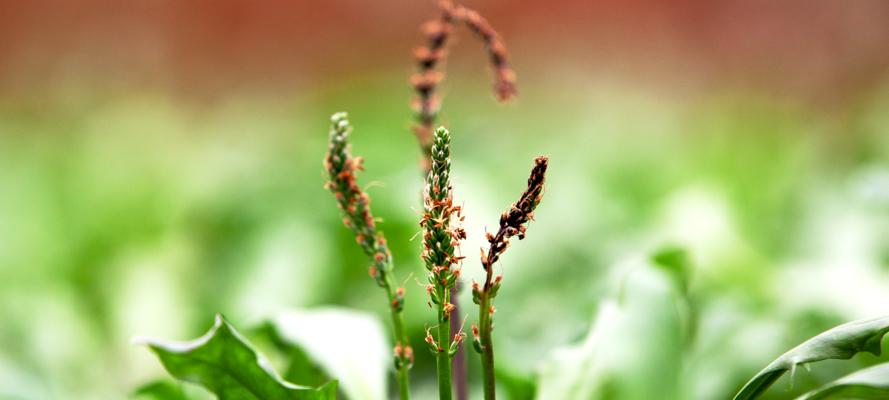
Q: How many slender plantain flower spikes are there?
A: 4